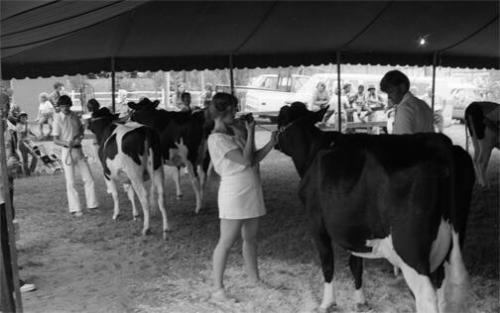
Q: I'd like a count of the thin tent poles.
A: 4